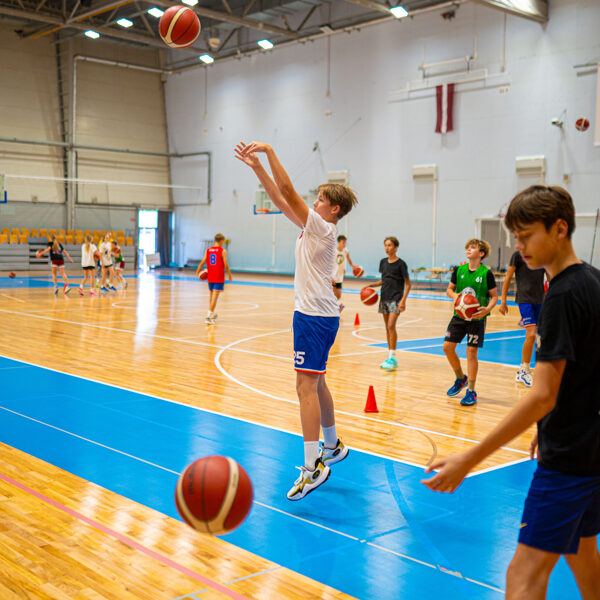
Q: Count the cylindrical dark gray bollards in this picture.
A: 0